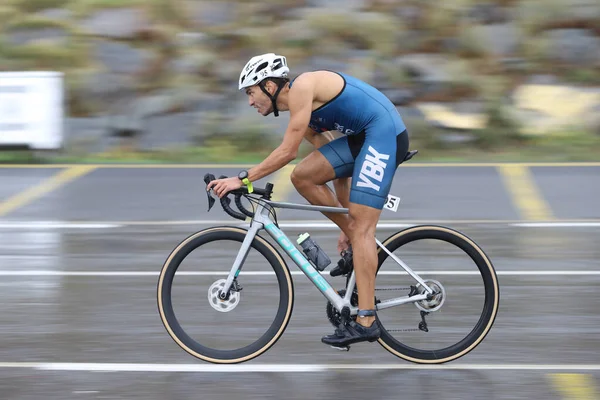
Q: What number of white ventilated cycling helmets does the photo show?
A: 1